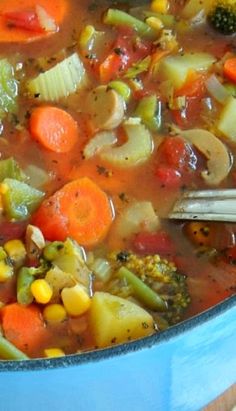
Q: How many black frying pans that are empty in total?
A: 0